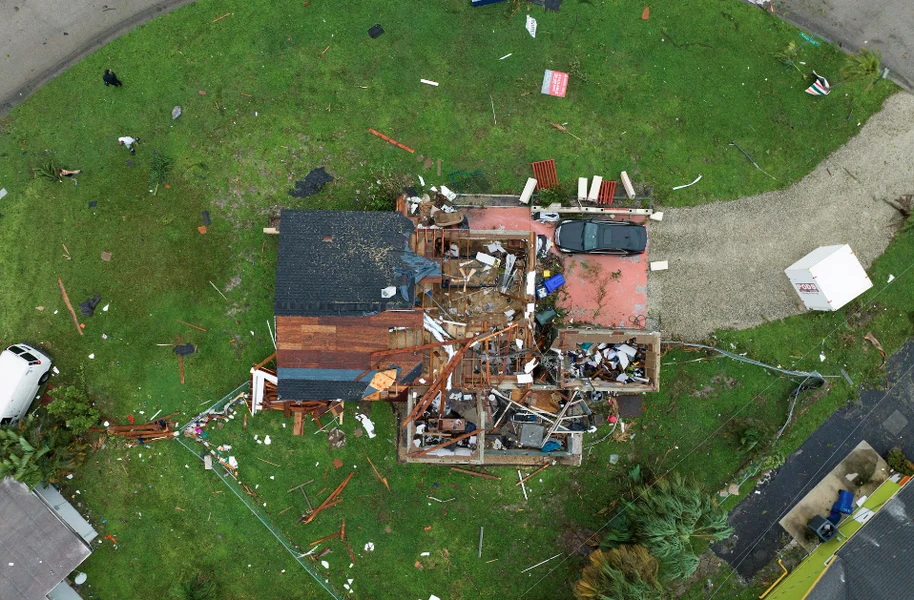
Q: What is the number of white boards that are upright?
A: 4